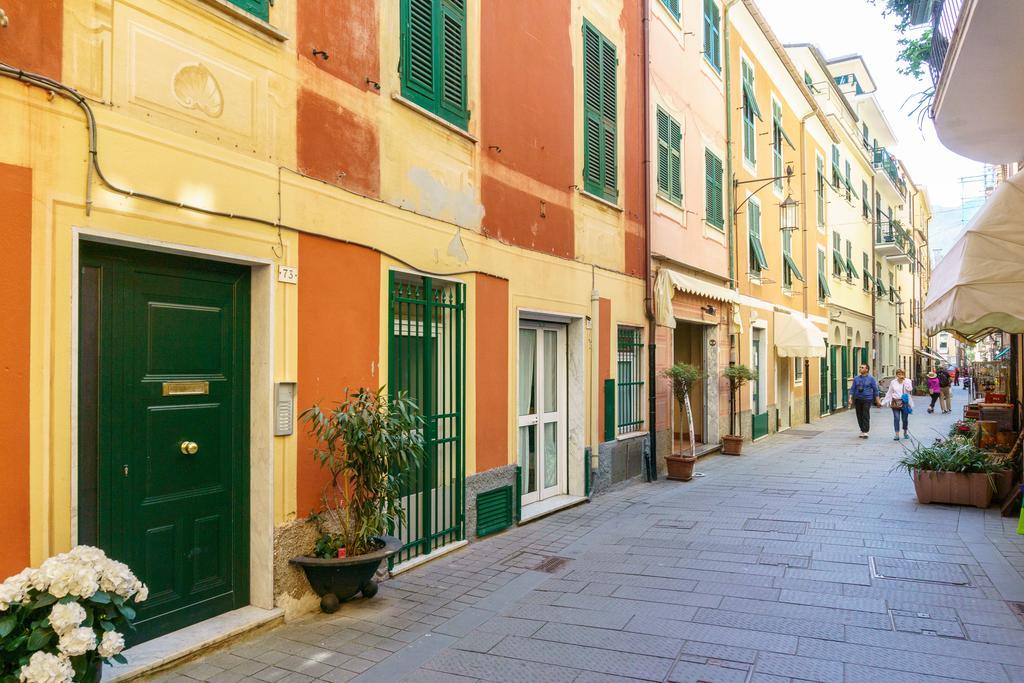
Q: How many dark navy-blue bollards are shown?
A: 0